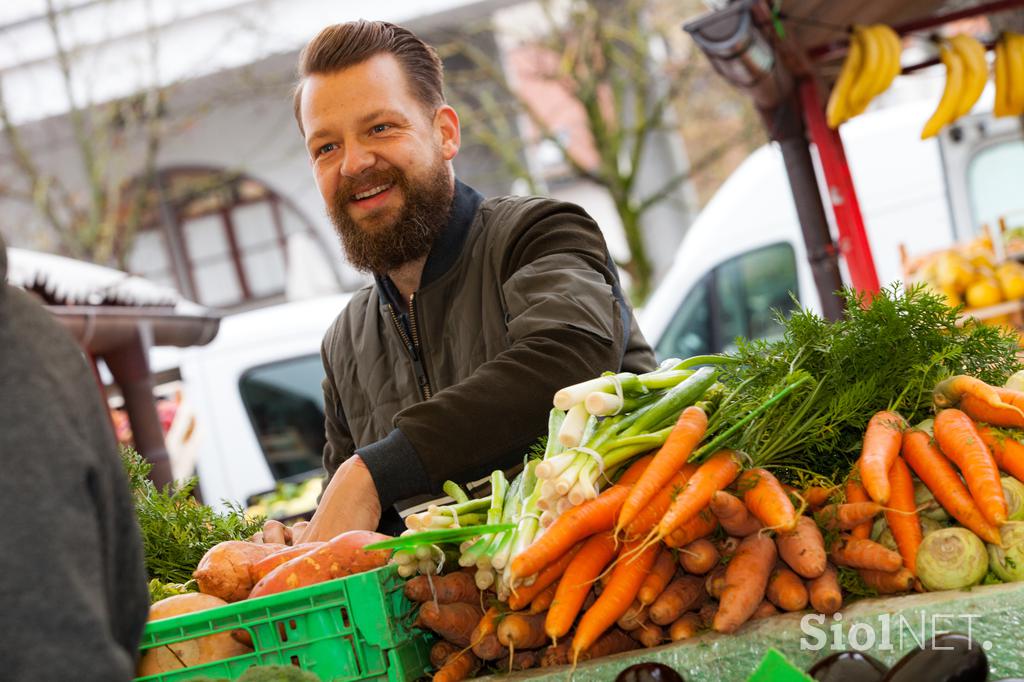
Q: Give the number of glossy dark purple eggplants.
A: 3